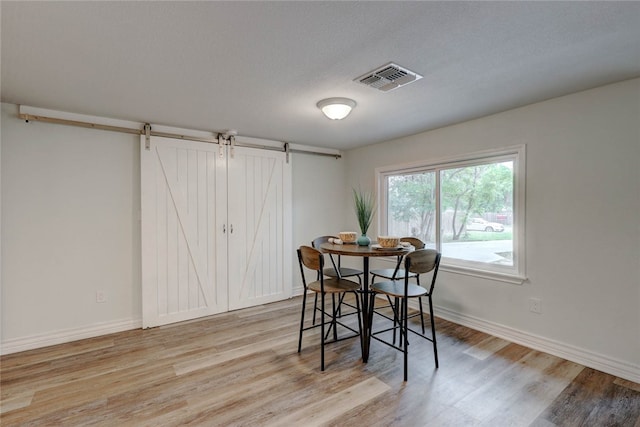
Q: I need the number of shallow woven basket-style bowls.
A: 2